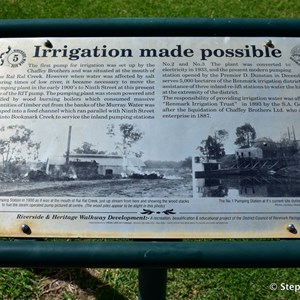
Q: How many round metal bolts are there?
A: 4